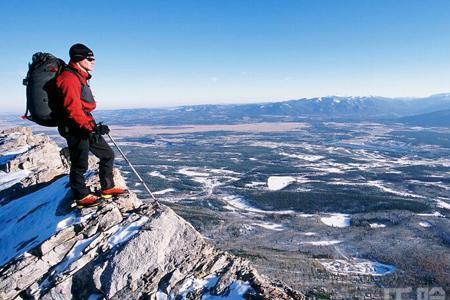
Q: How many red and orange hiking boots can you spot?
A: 2